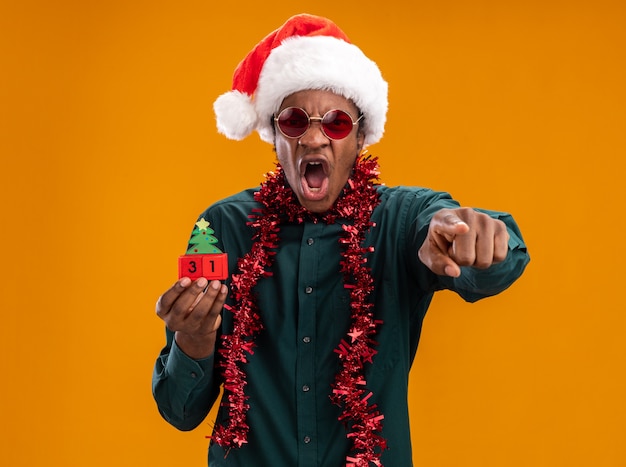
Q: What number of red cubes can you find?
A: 2